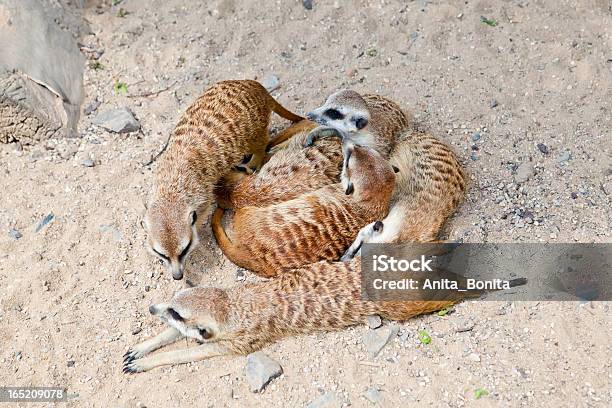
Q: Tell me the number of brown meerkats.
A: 6